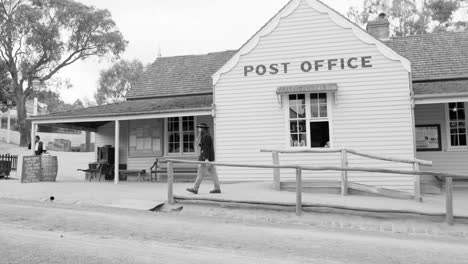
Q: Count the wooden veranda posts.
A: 2